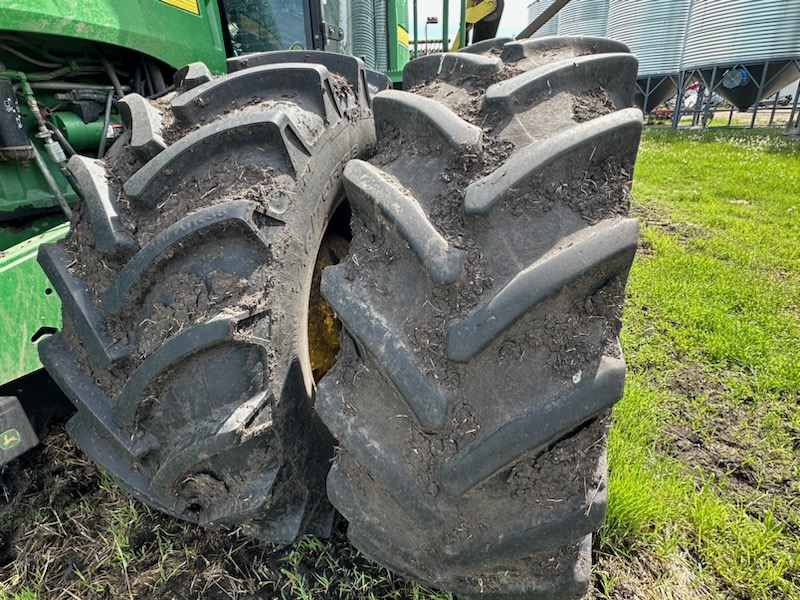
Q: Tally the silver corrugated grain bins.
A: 4